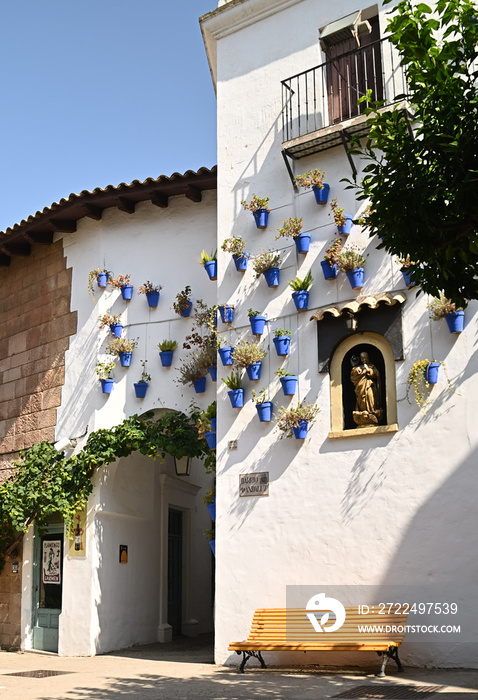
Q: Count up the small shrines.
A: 1